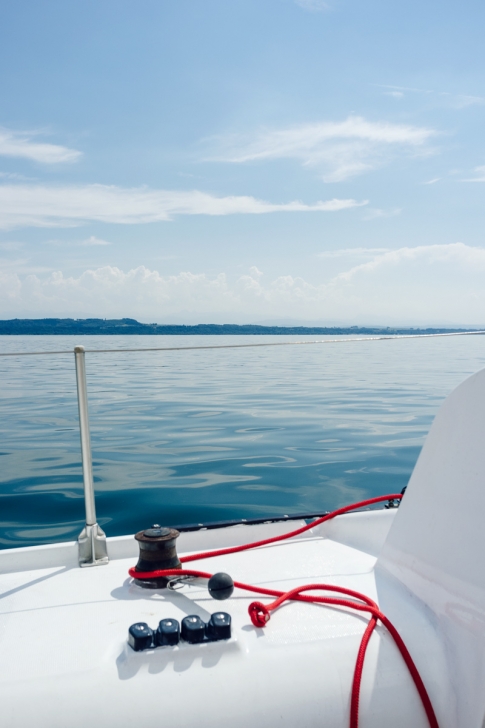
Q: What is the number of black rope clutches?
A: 4